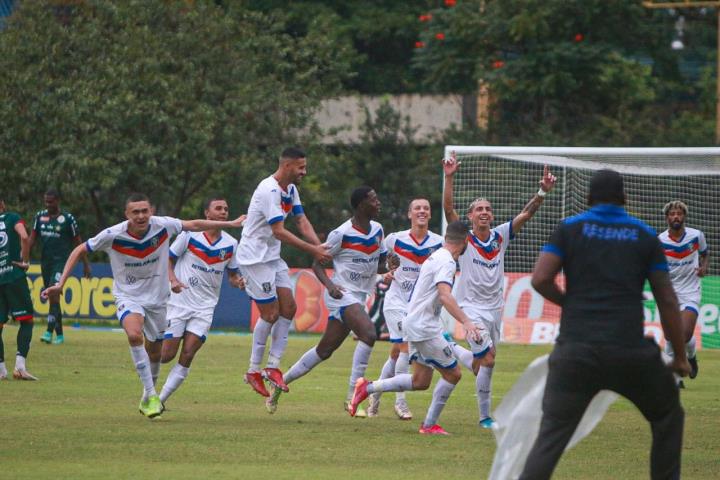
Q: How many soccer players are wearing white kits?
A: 8